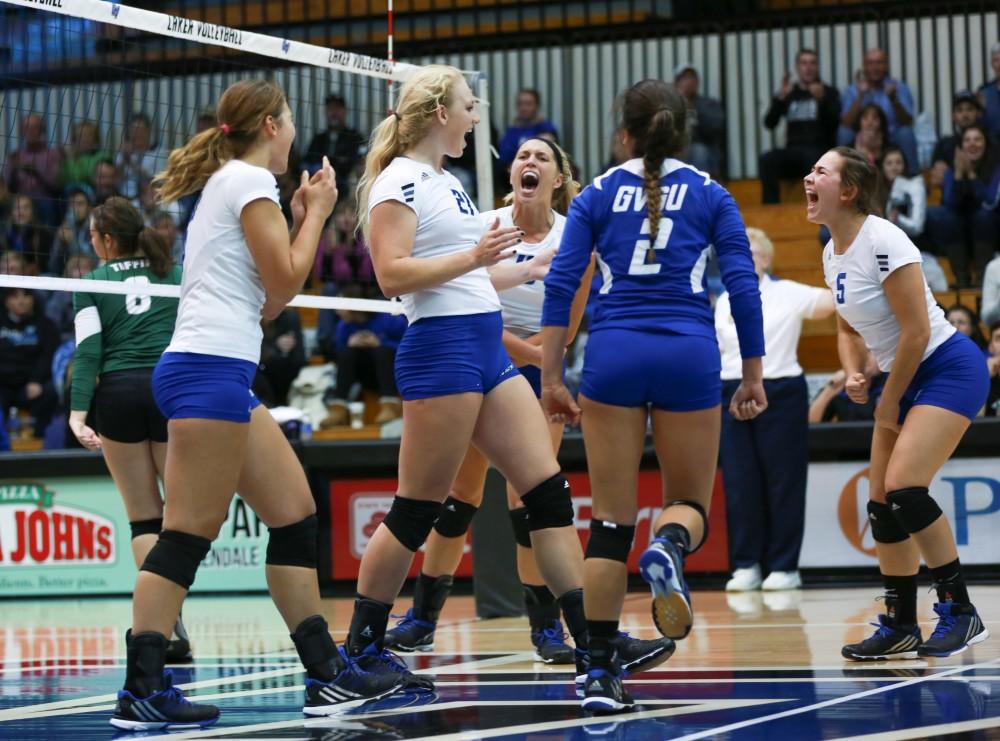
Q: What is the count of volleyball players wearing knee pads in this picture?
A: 6